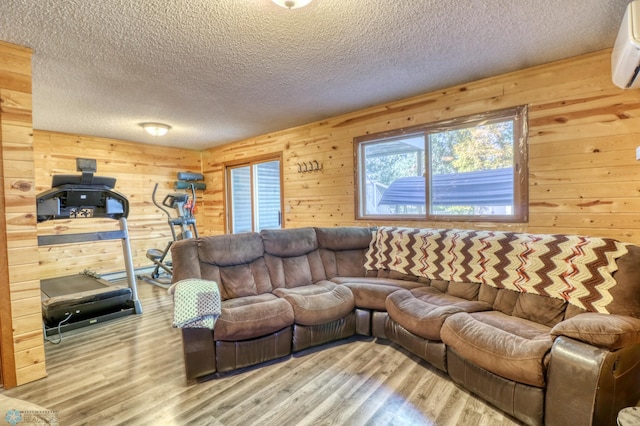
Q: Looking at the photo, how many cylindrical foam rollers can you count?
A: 2